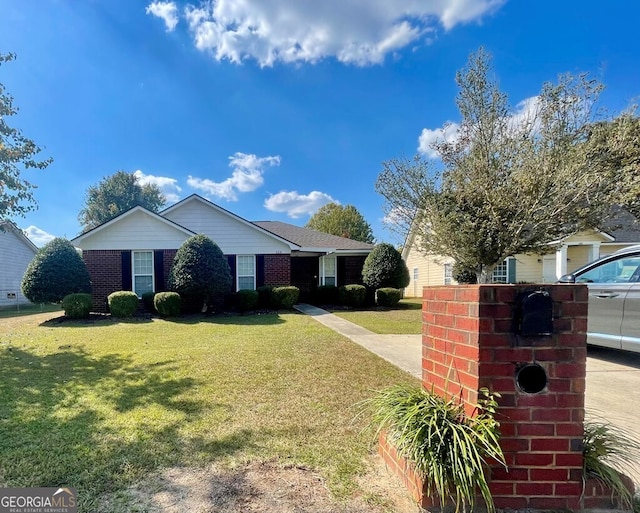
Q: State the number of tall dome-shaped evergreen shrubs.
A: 3